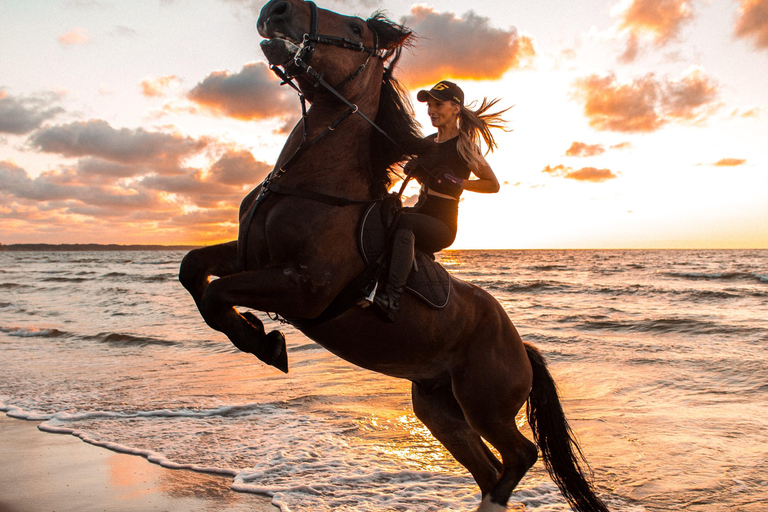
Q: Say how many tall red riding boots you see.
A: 0